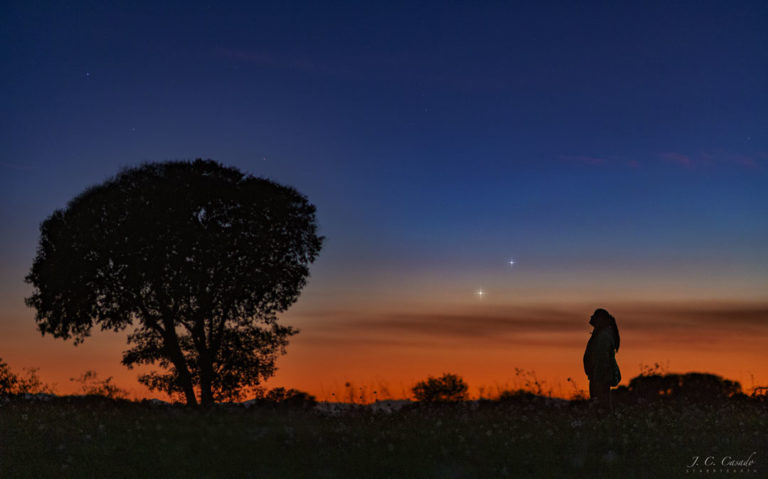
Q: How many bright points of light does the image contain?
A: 2